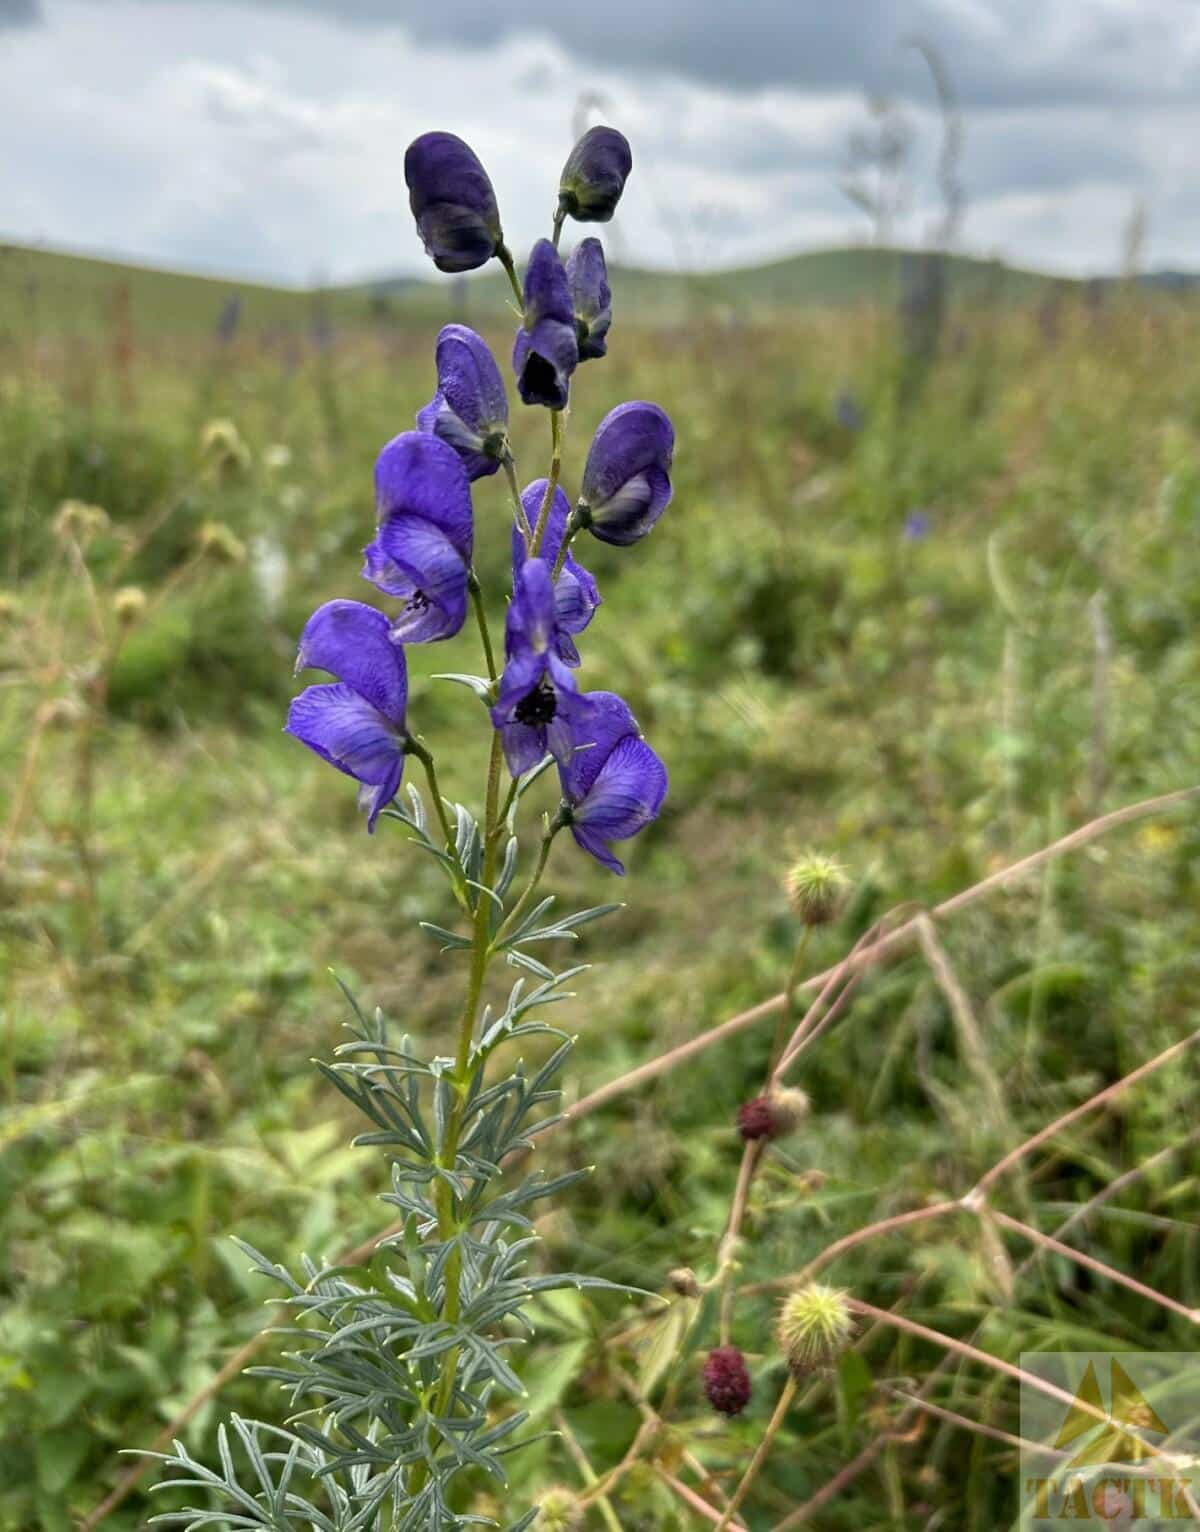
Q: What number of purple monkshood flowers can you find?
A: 11